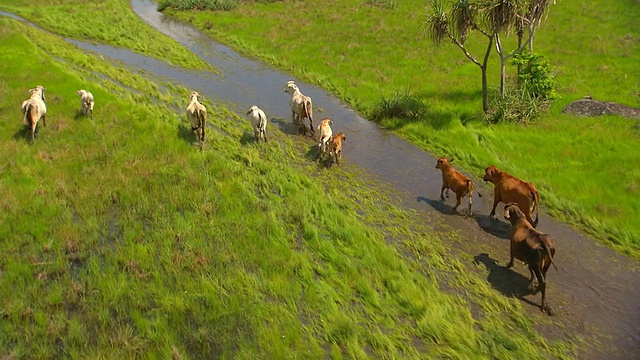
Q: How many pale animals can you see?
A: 6